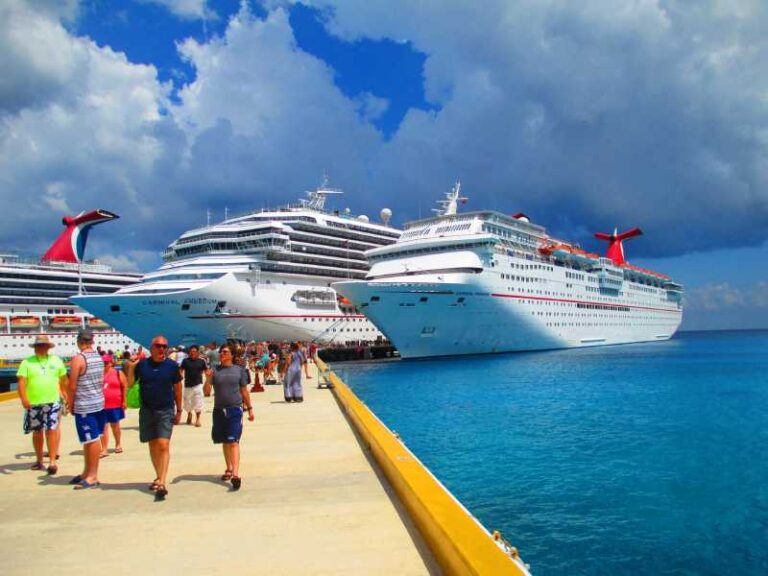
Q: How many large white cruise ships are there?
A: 3